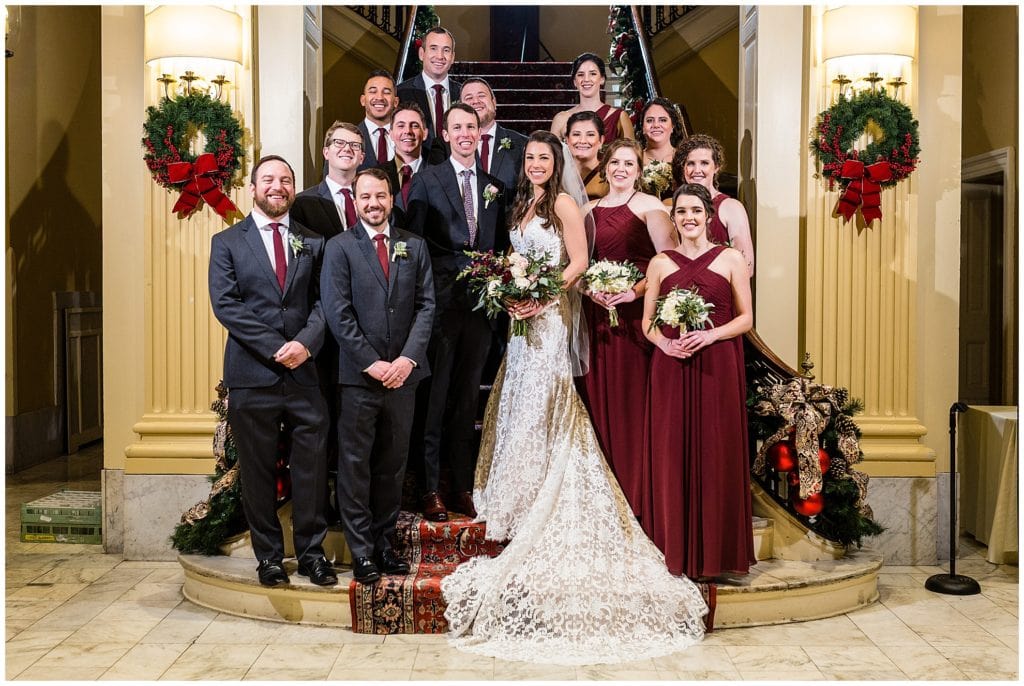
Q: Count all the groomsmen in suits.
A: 7